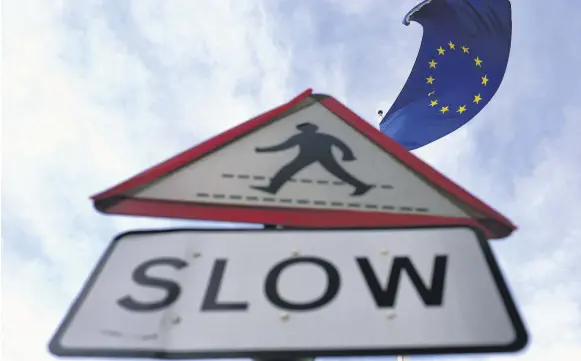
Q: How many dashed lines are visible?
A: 2